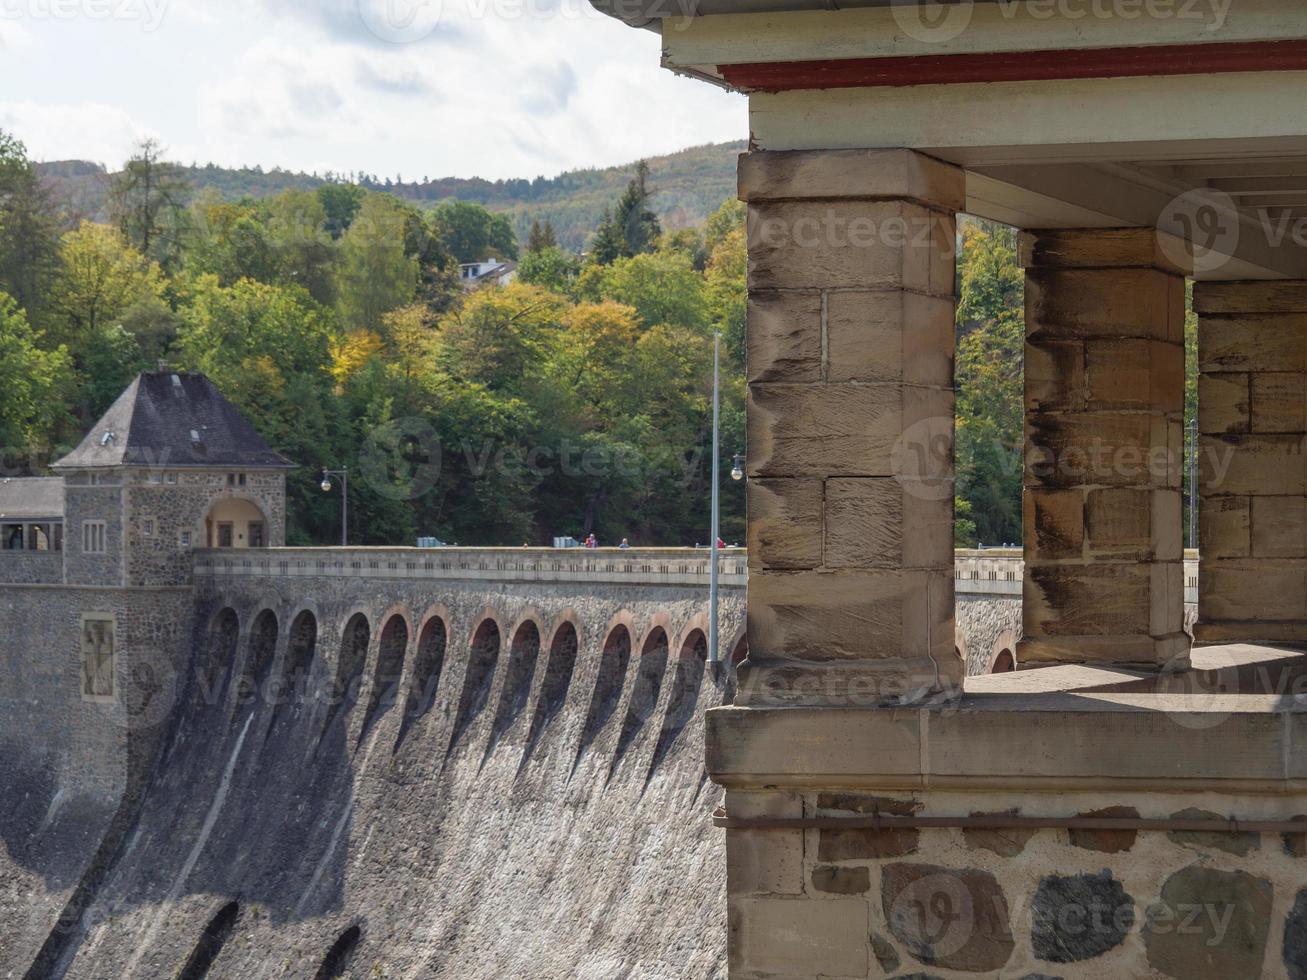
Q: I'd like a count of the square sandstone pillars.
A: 3